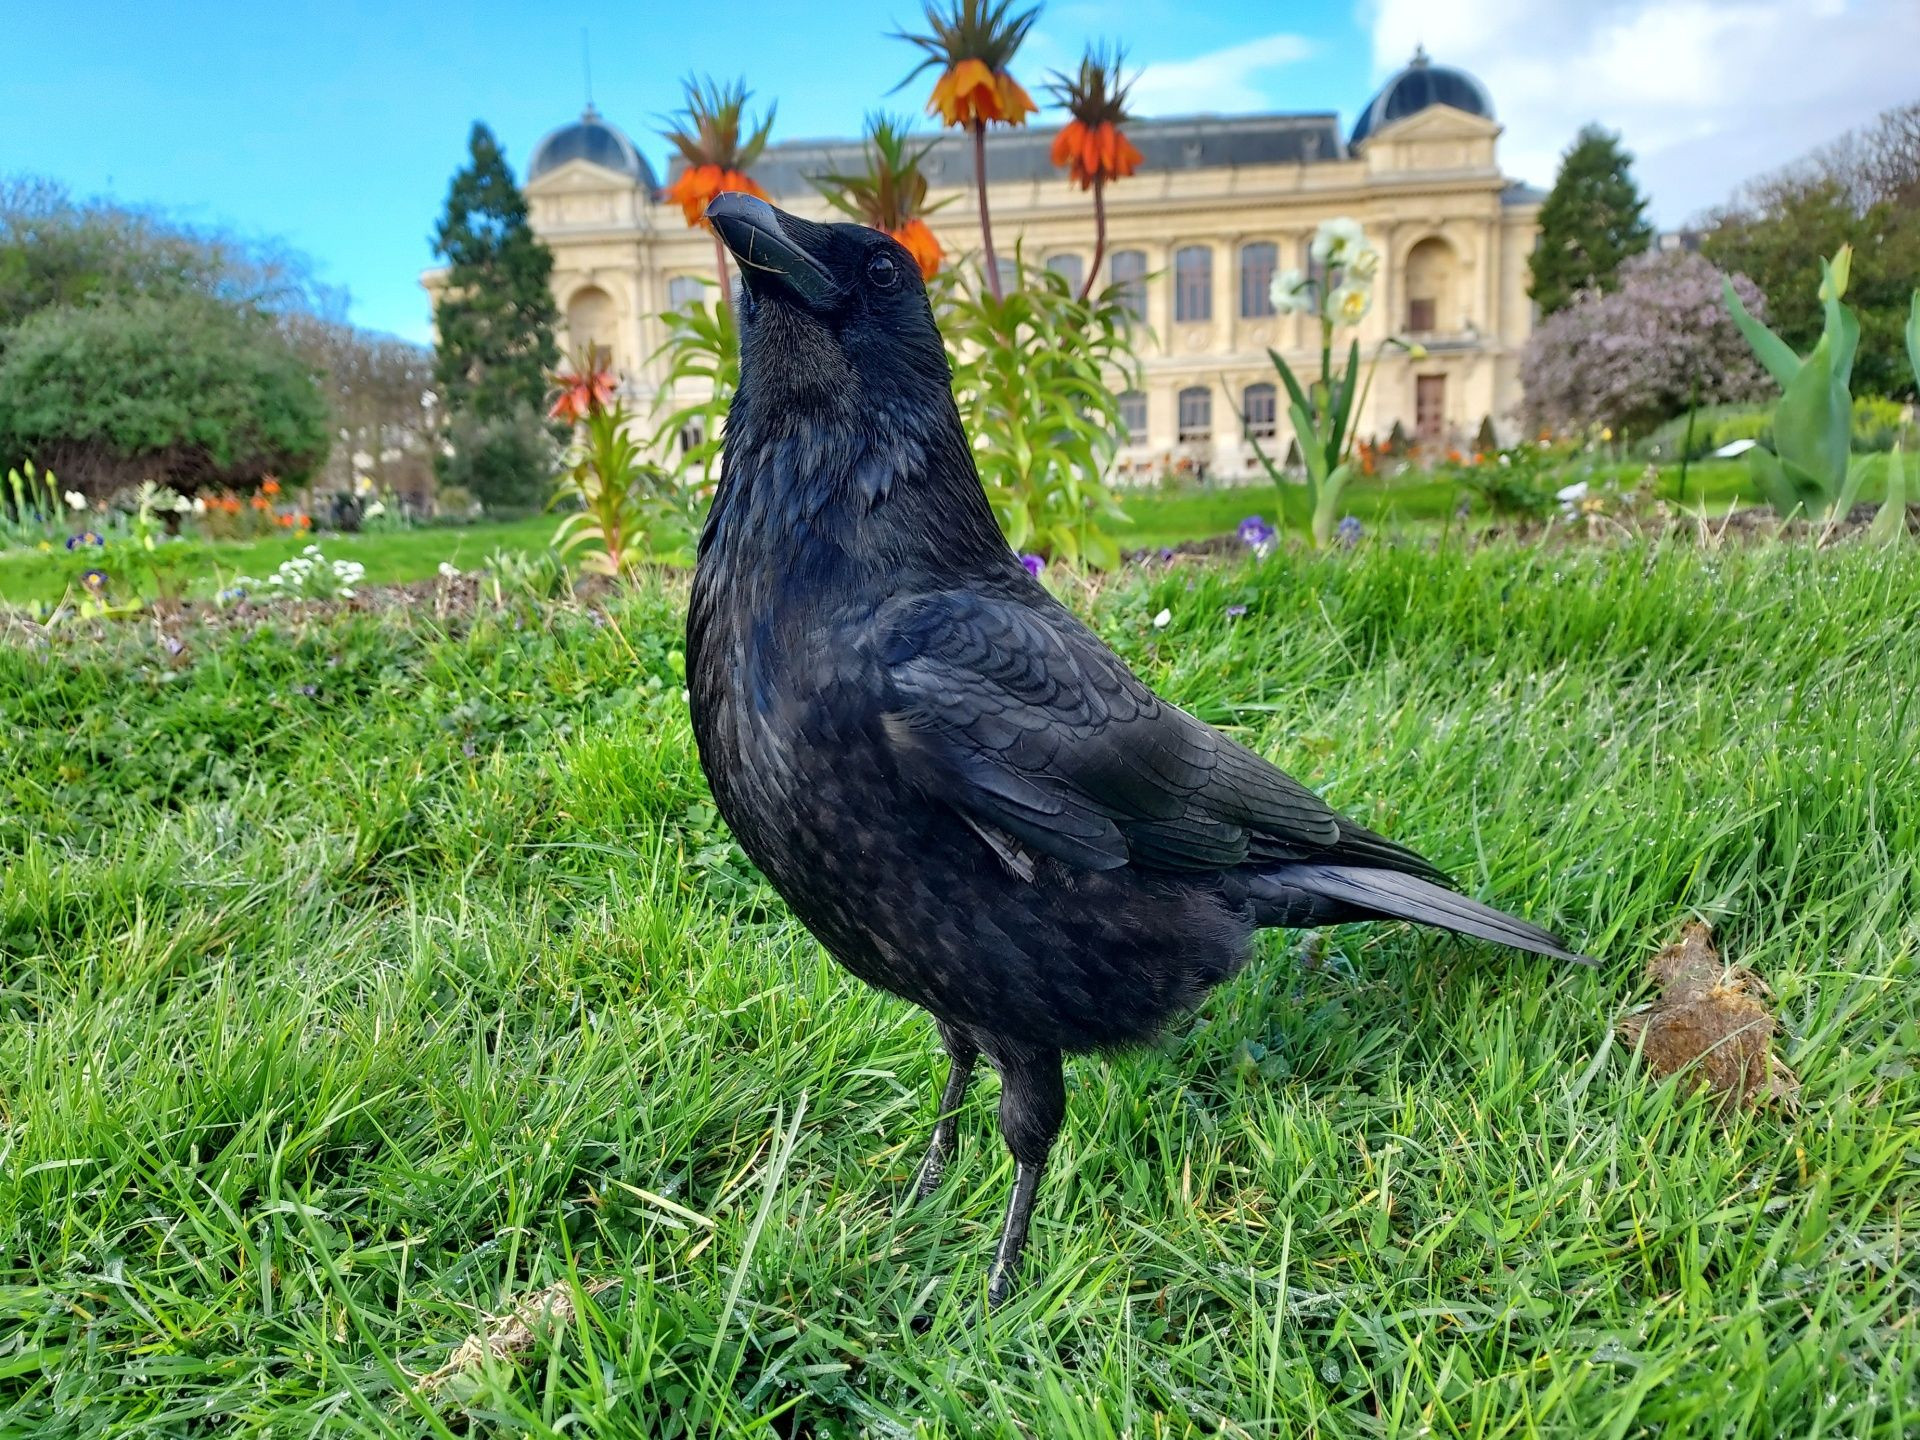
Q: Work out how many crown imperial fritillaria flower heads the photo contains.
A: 5